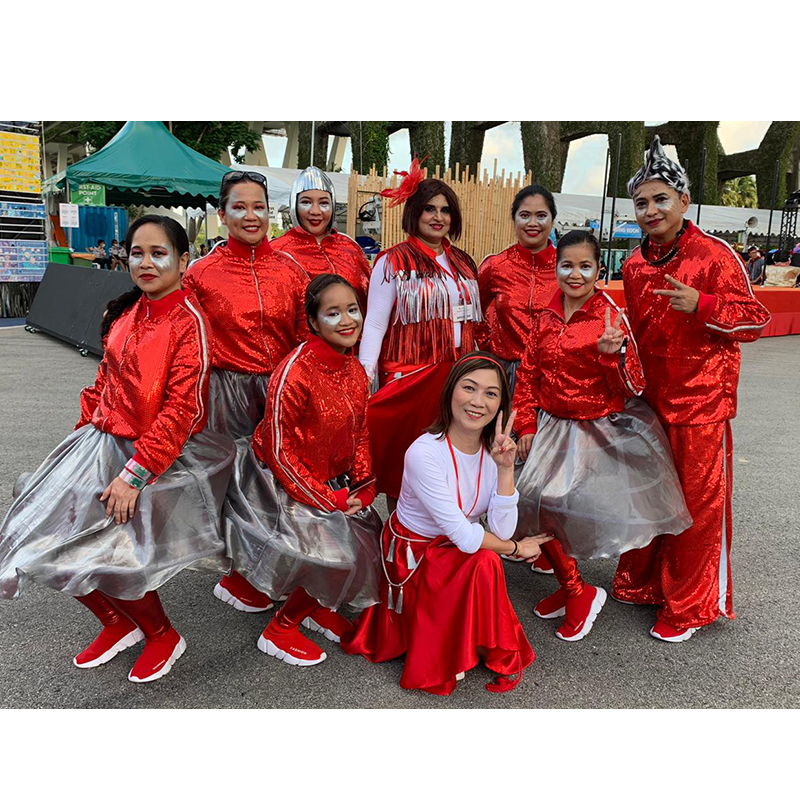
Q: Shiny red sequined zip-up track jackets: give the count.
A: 7